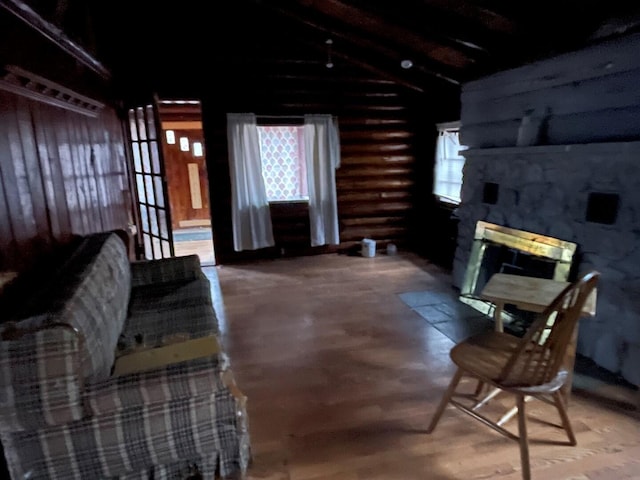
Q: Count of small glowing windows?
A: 3